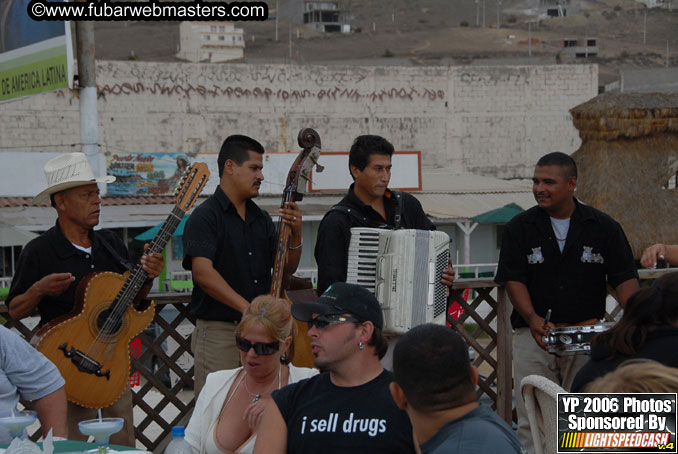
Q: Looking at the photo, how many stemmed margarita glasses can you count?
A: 2